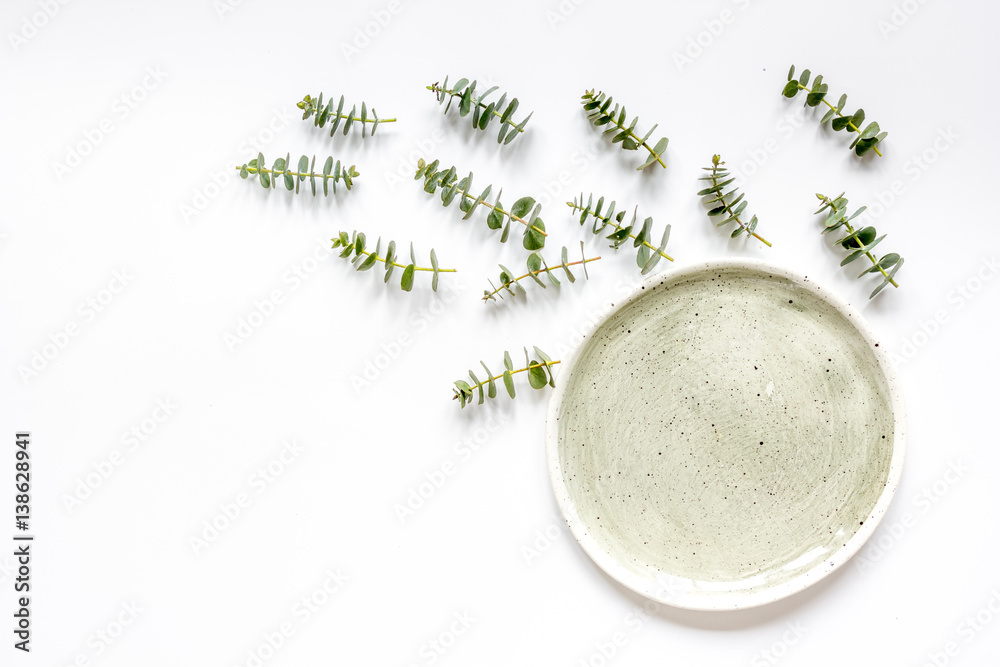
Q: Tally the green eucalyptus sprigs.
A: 12